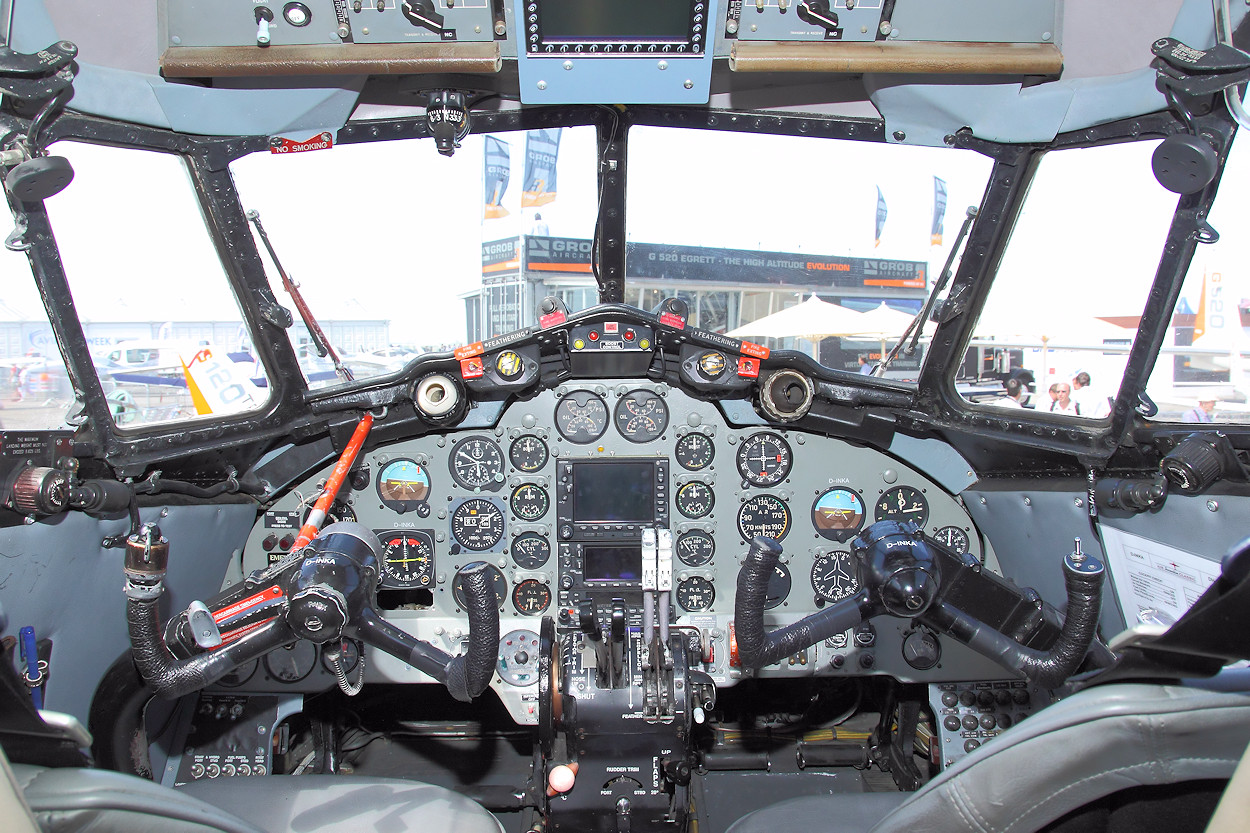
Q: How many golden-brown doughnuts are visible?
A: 0